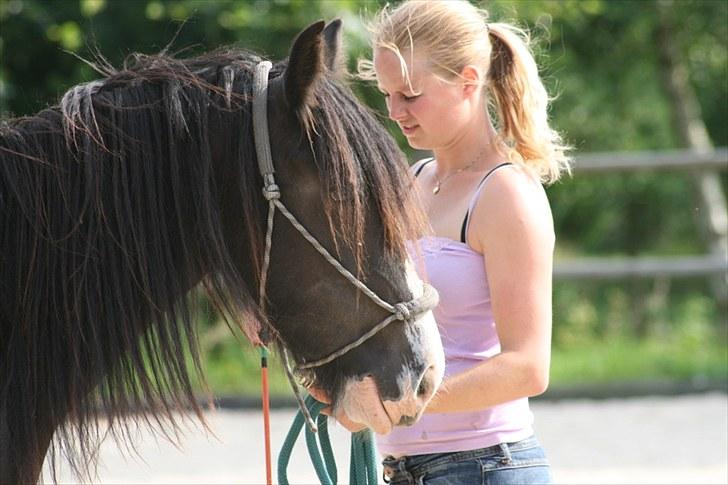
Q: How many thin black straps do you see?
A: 2